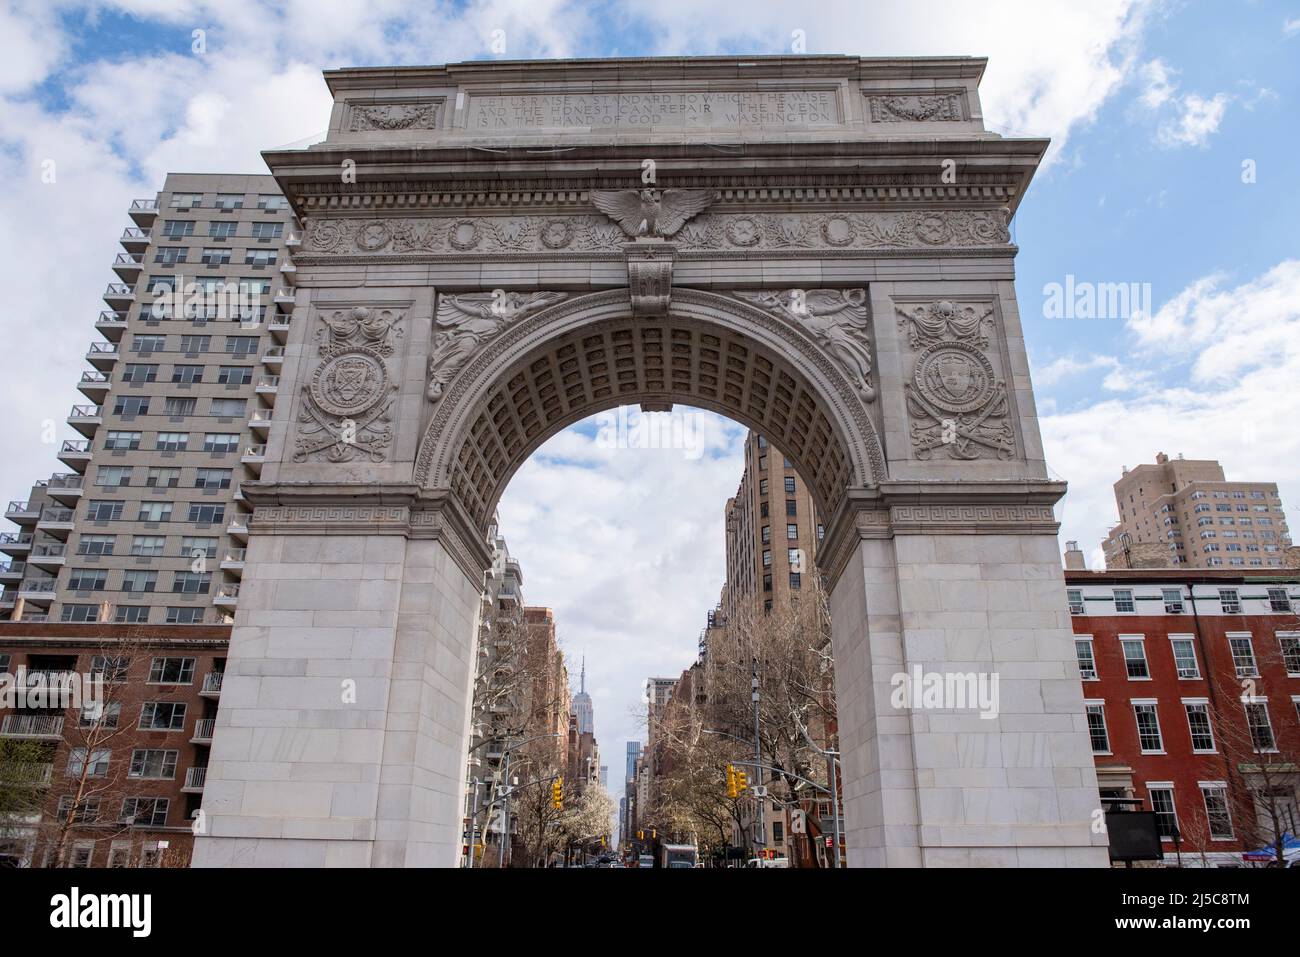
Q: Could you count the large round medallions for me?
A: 2